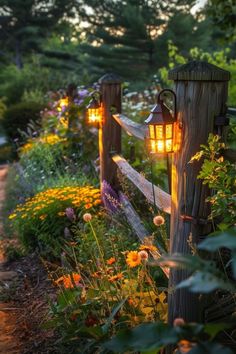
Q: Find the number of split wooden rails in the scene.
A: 3